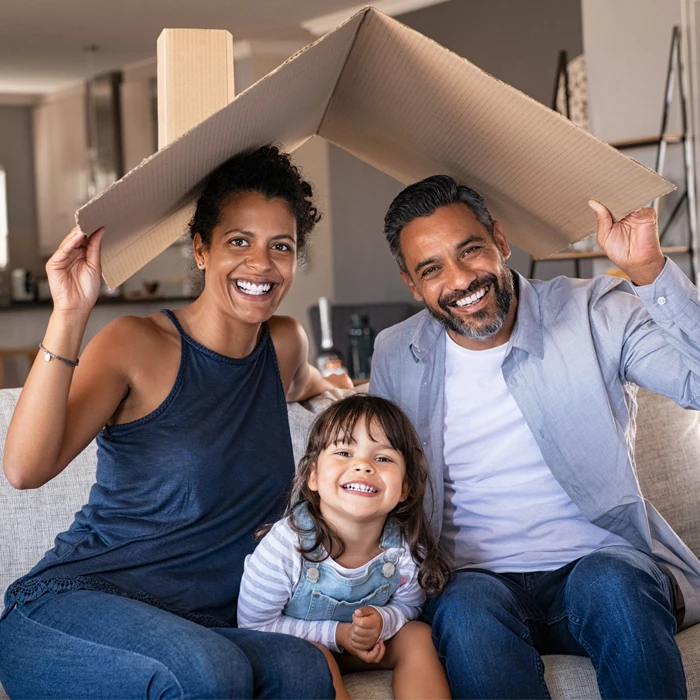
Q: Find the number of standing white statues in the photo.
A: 0